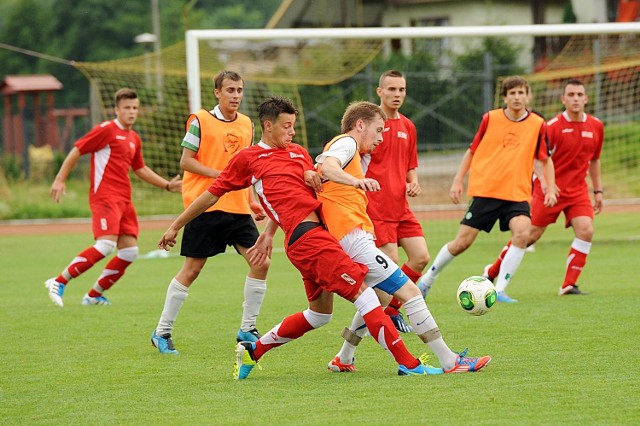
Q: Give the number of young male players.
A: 7